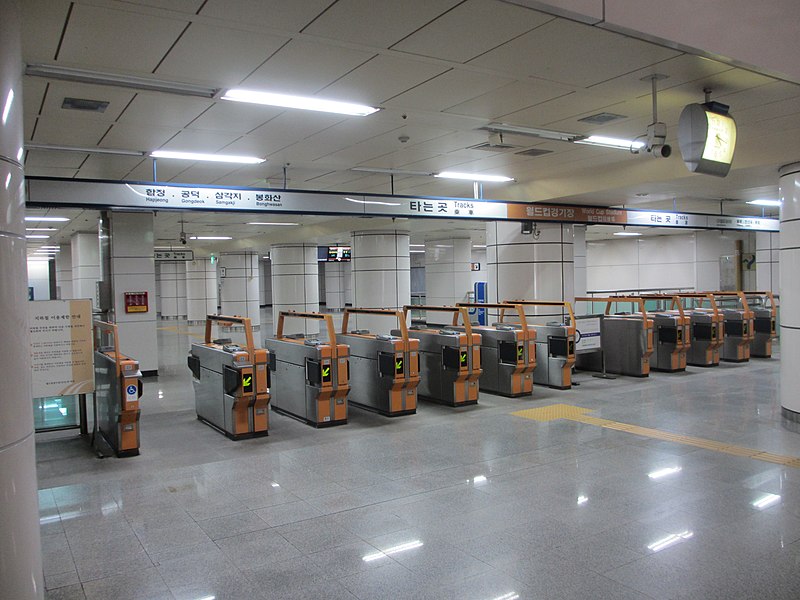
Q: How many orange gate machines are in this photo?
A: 12